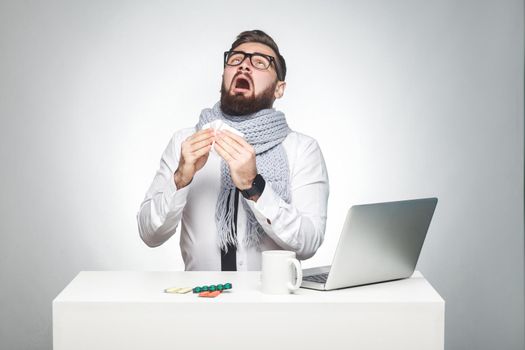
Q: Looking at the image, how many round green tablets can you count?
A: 5